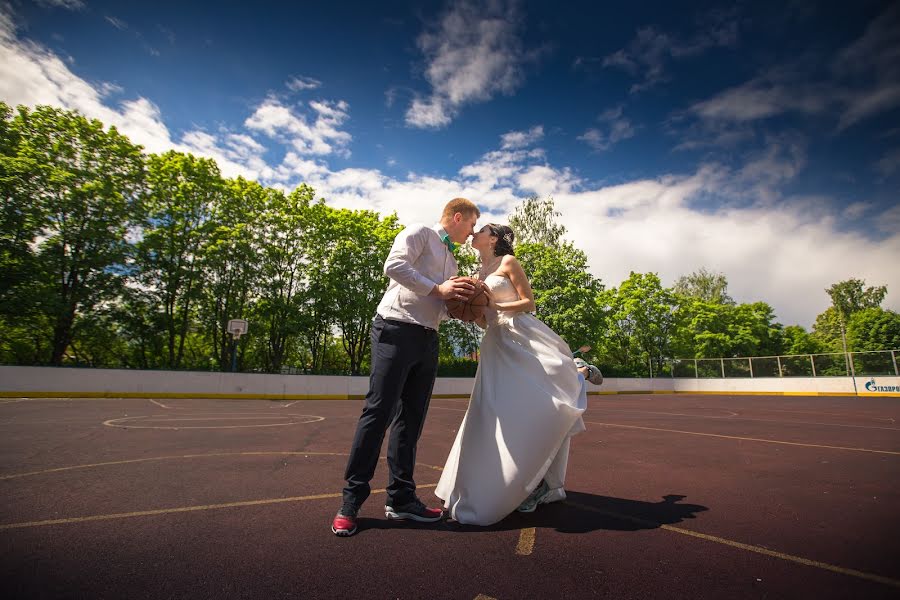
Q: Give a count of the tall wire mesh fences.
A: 1